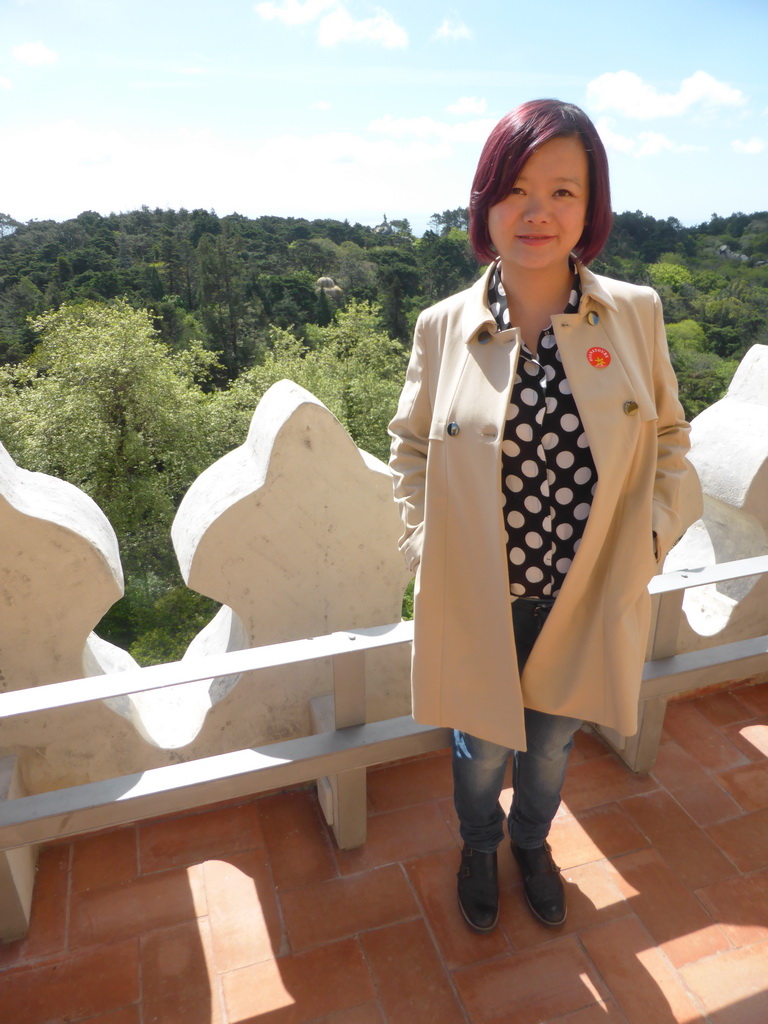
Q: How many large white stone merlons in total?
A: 3